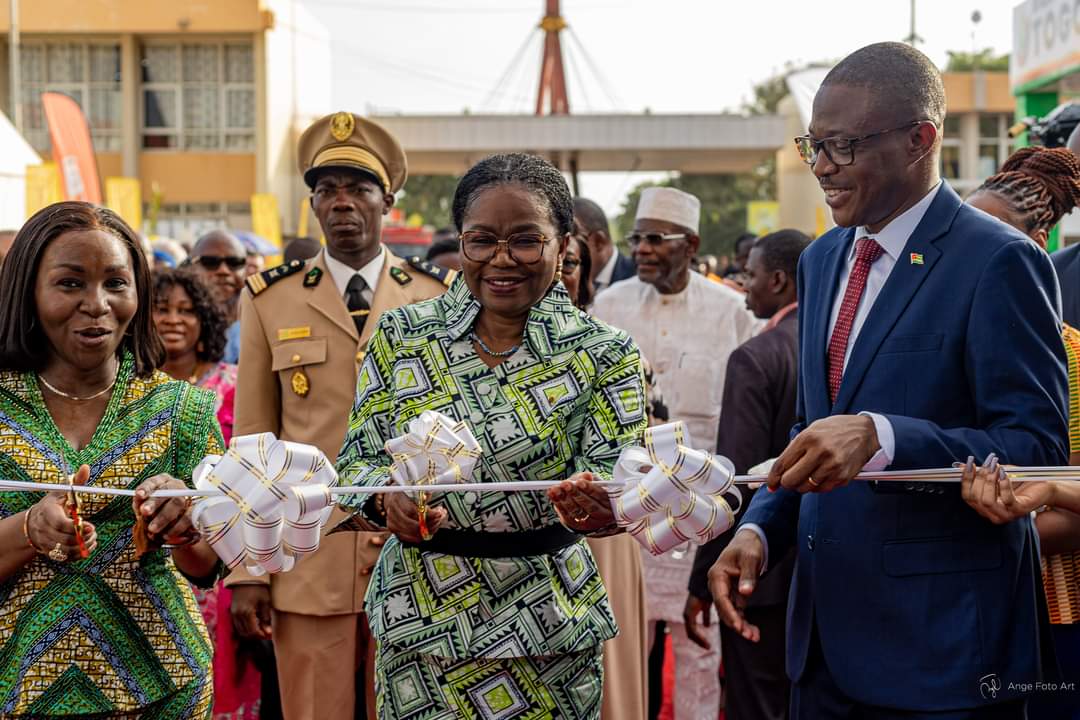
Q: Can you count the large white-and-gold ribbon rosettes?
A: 3